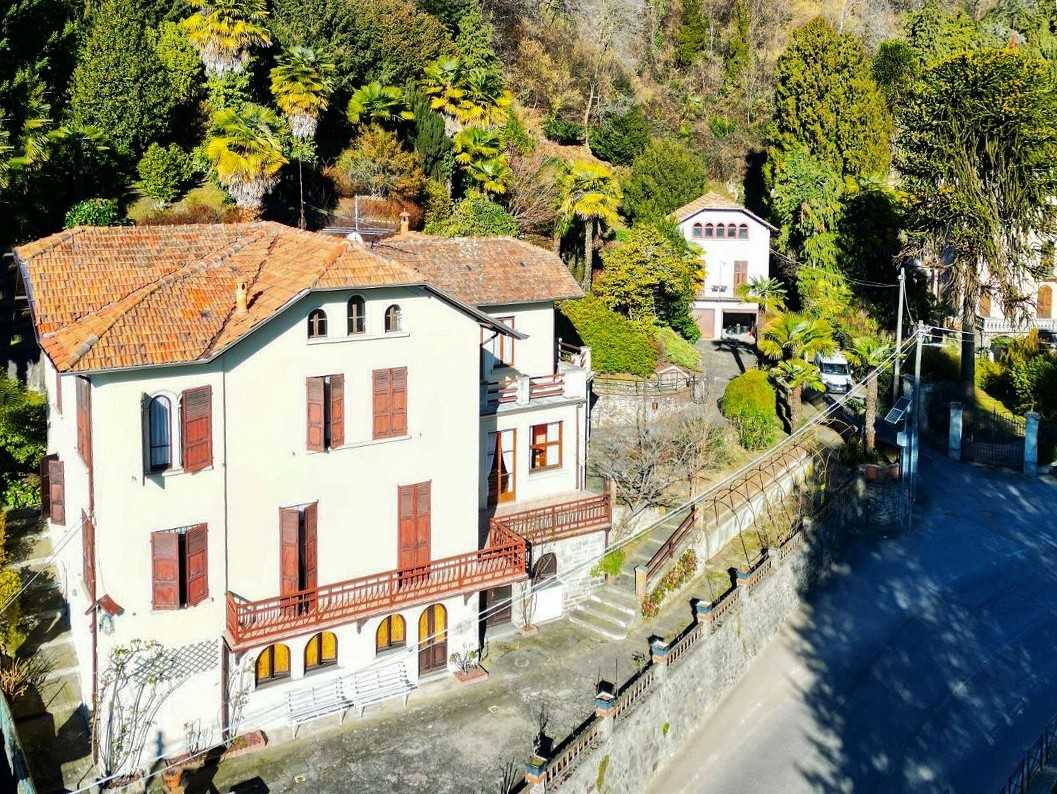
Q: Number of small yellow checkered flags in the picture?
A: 0